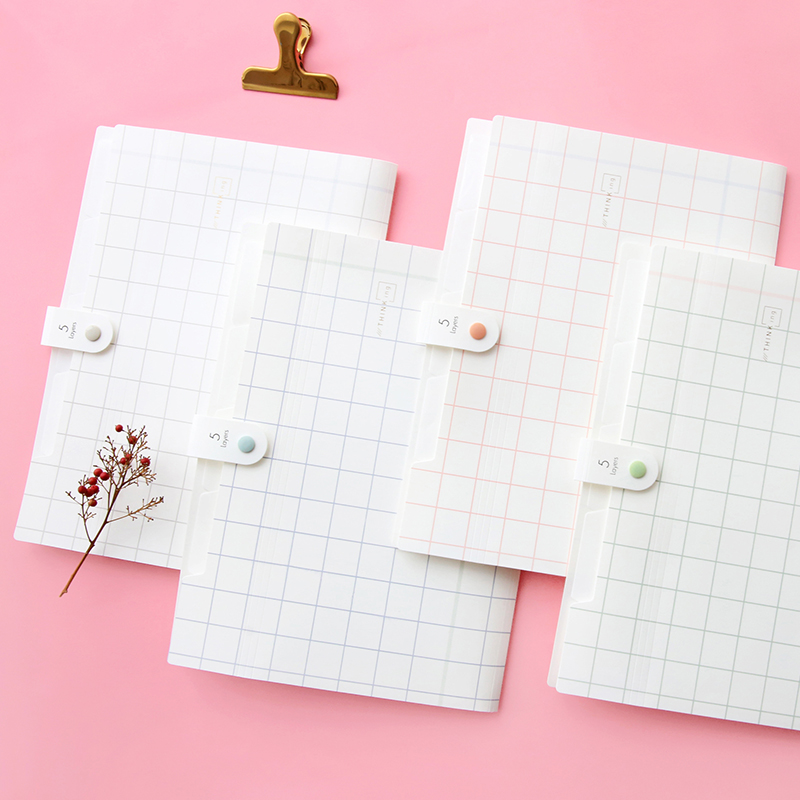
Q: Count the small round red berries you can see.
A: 12